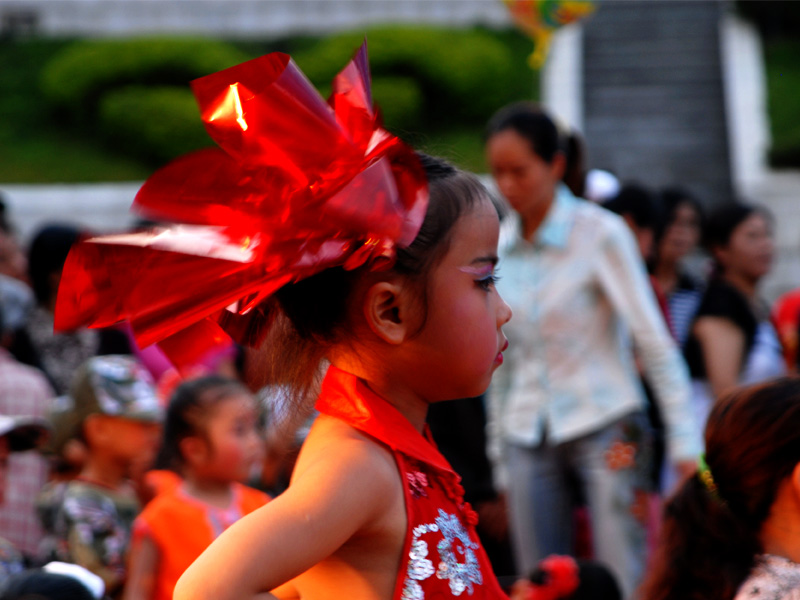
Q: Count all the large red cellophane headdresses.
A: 1